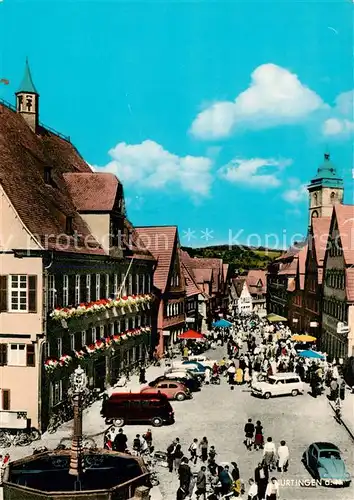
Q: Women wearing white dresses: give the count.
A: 1